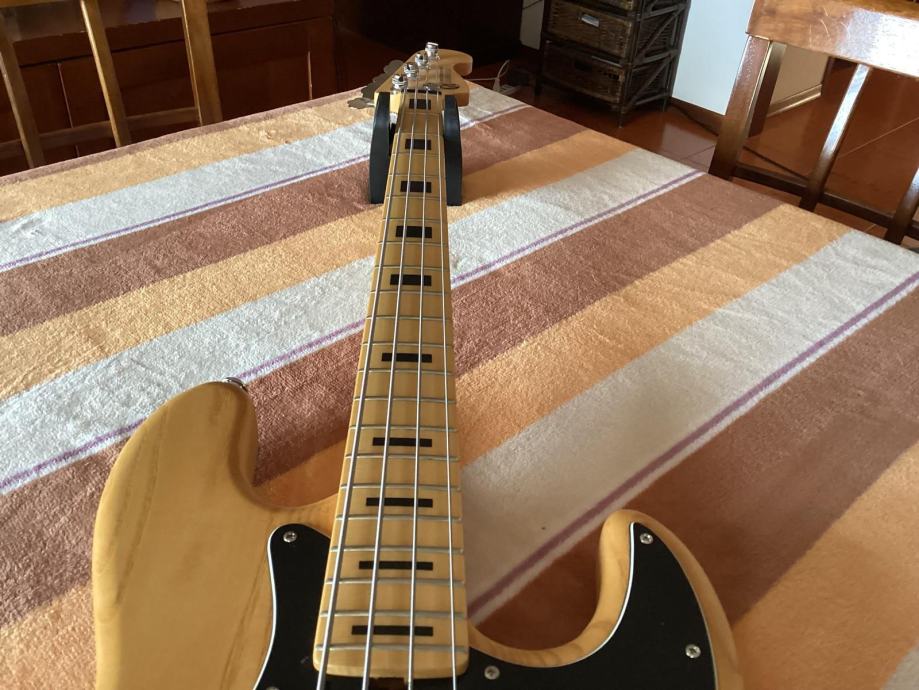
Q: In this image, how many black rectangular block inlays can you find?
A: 10